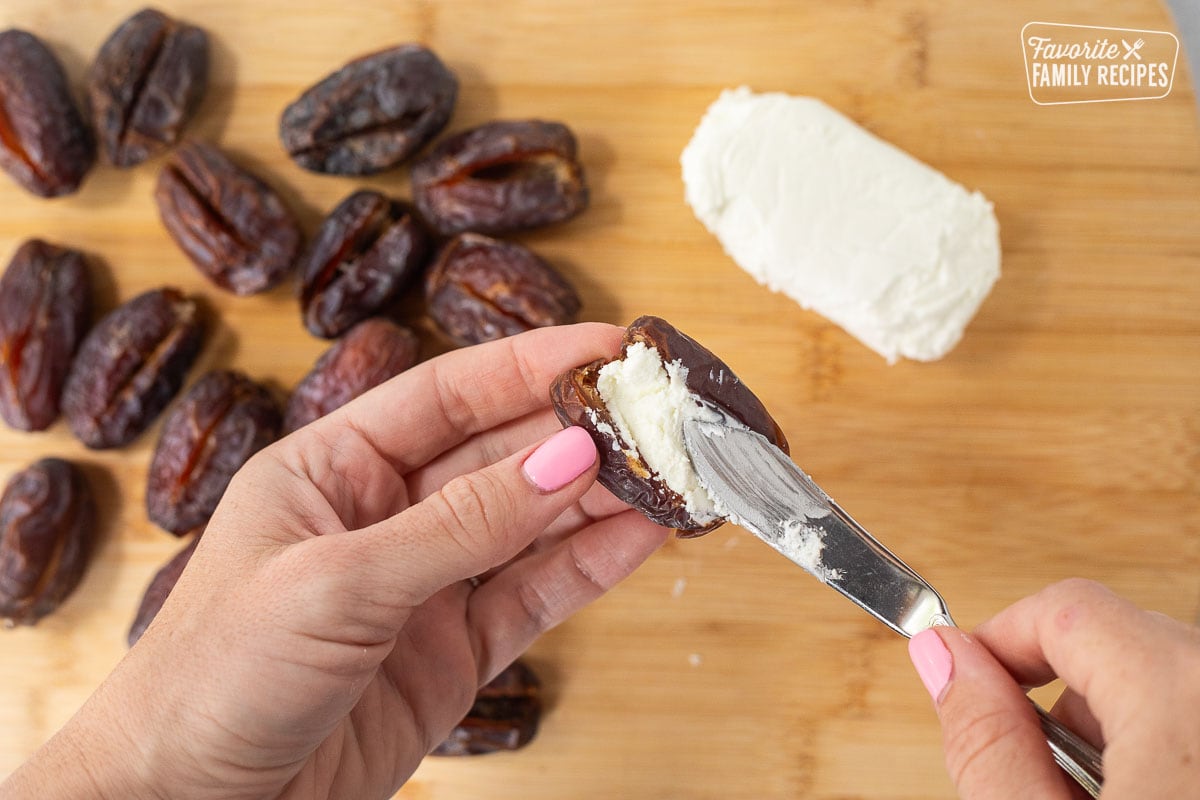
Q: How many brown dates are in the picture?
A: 15